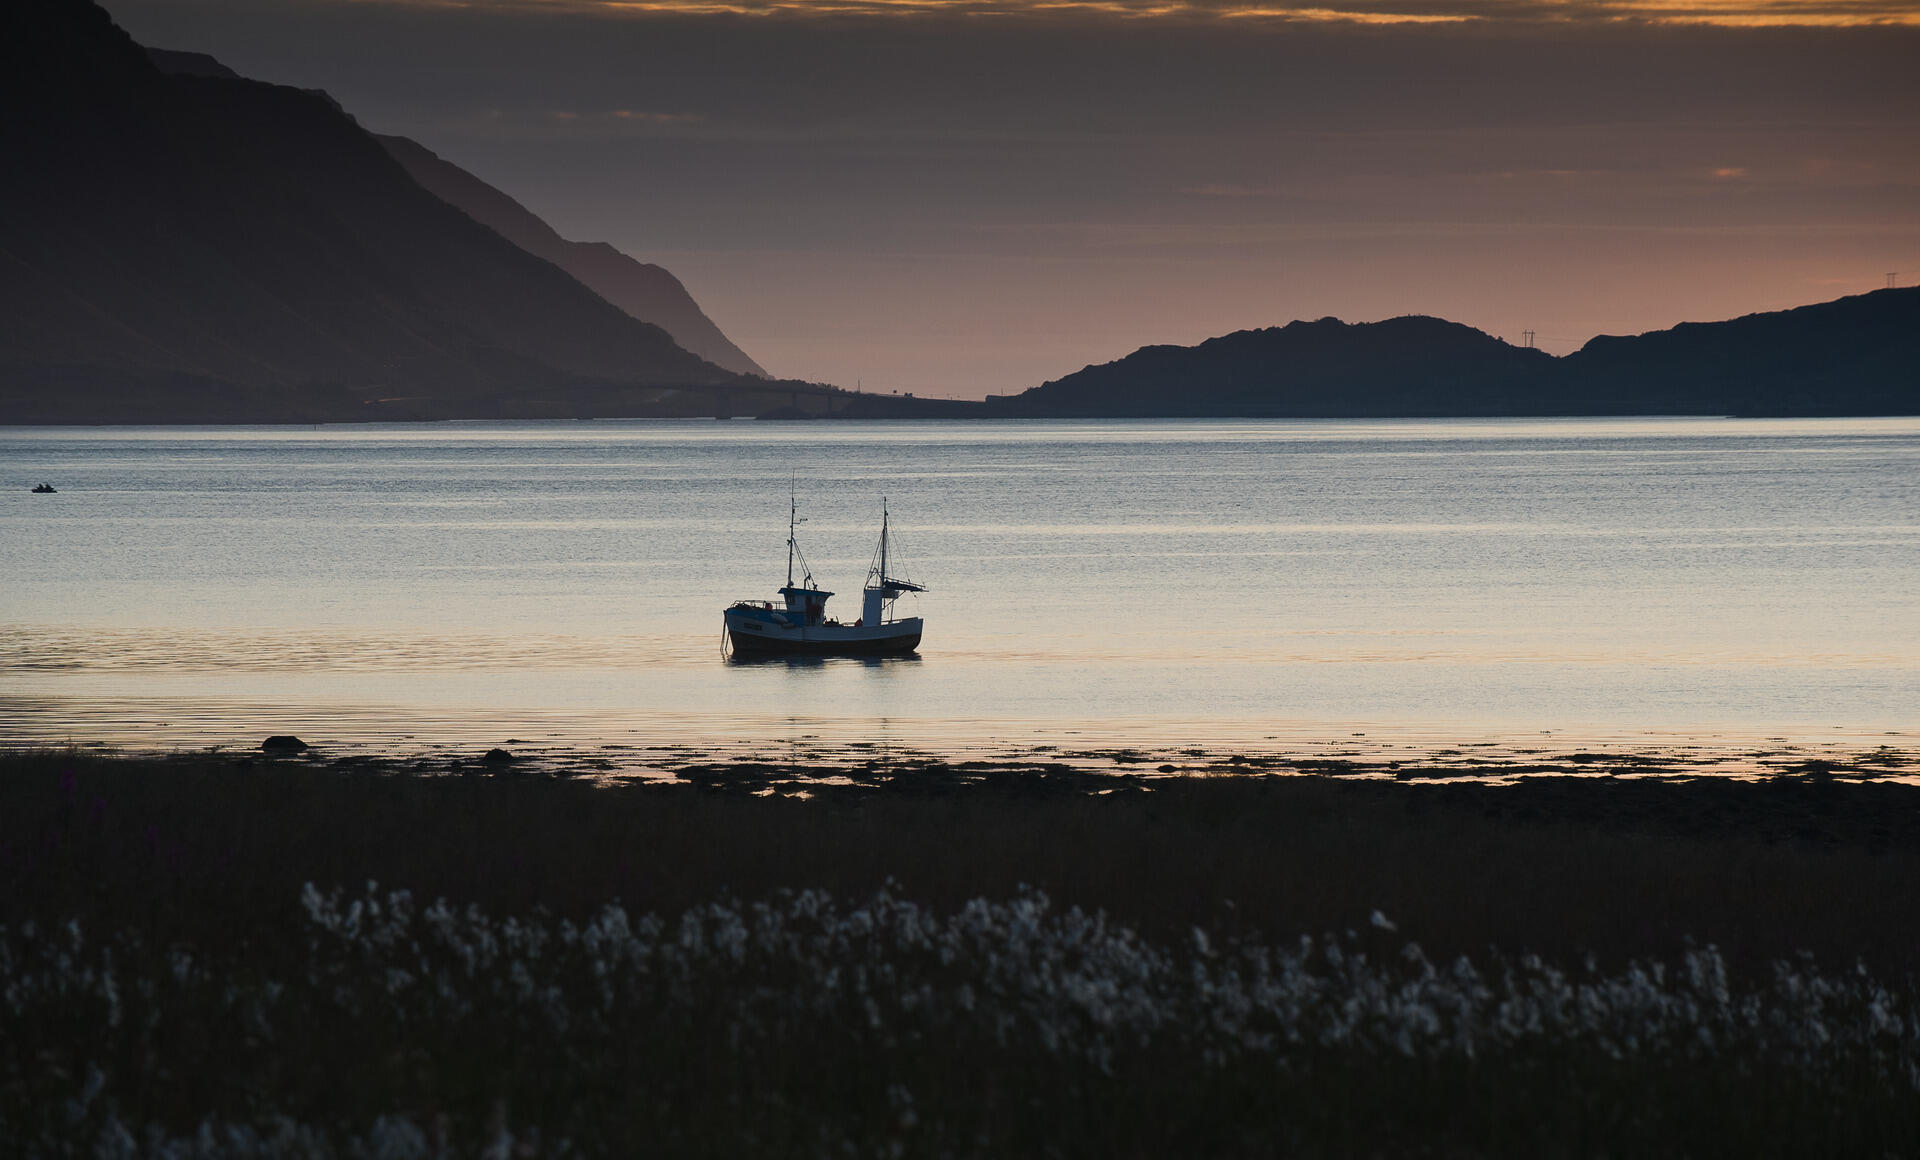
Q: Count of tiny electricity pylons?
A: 2